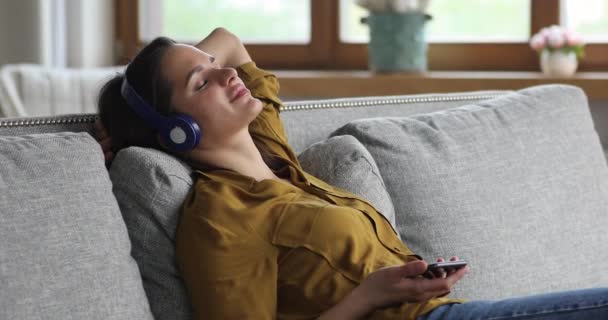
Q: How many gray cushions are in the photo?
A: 3